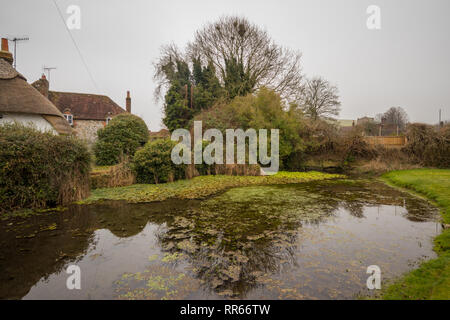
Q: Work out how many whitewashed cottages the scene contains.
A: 1